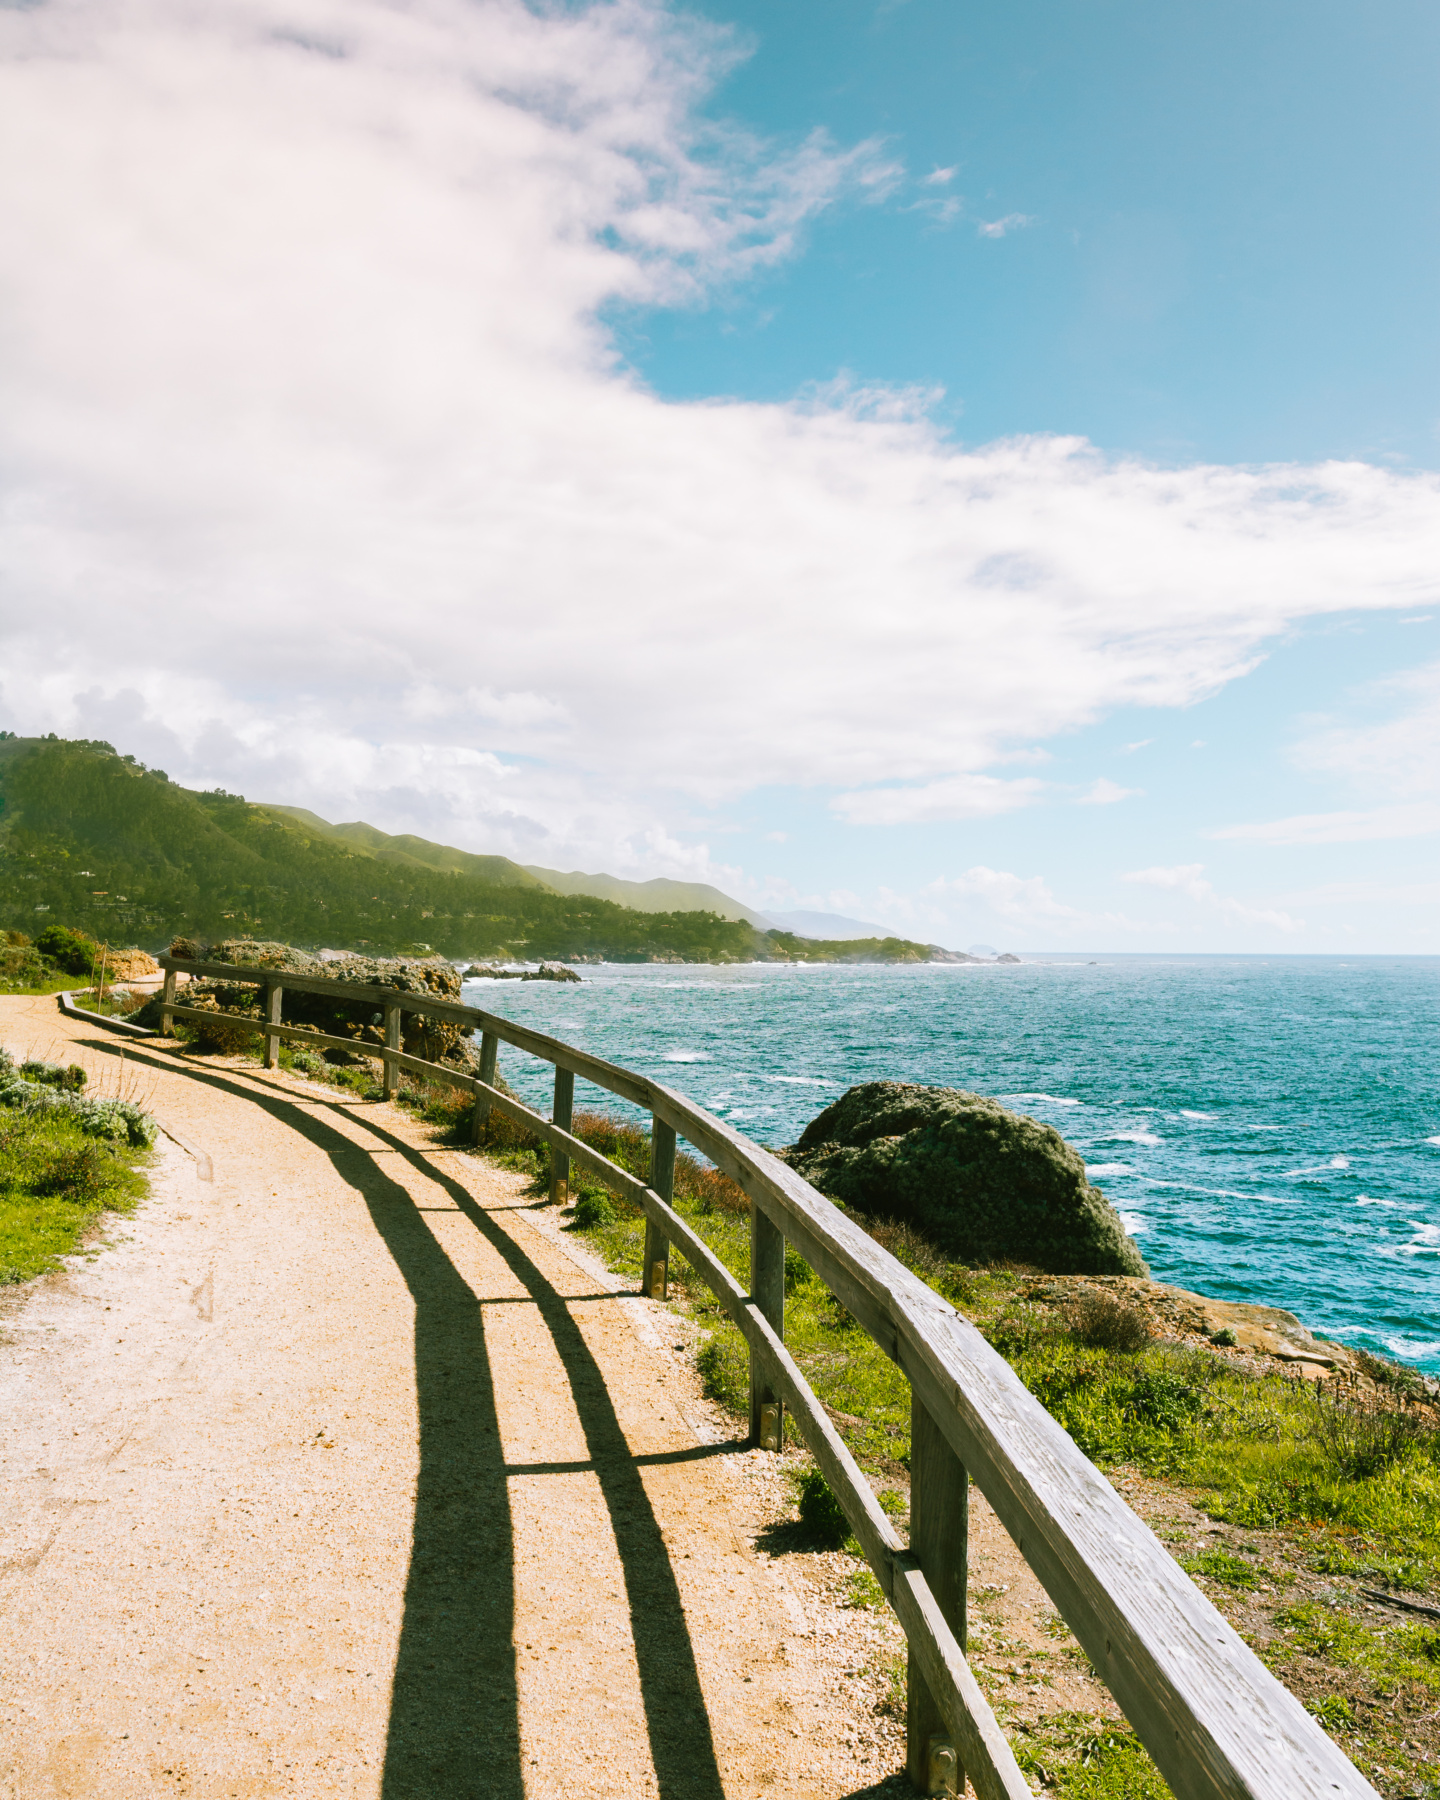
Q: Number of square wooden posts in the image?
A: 8